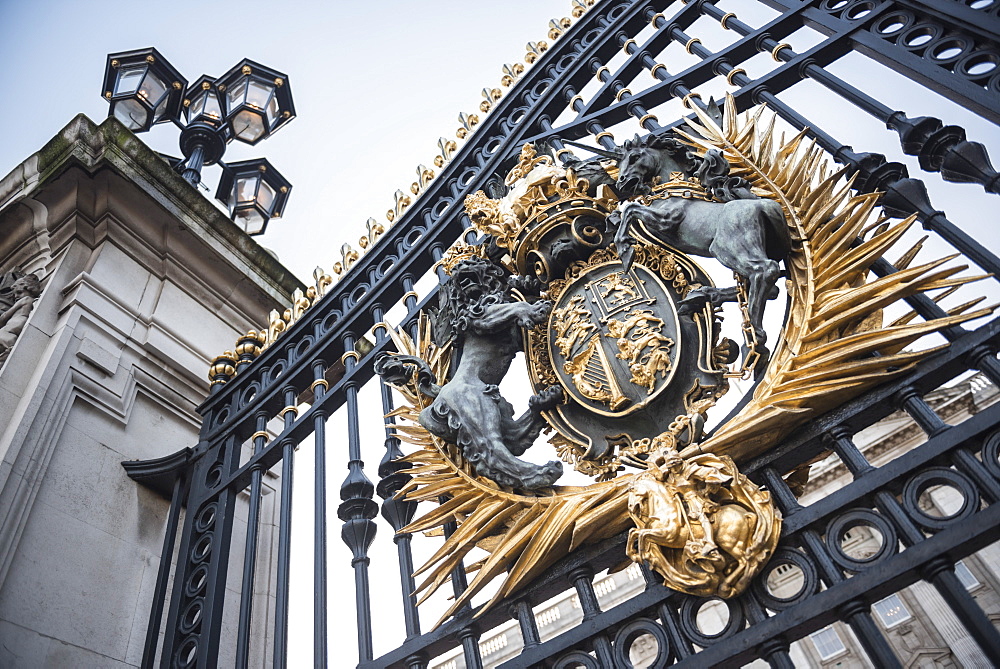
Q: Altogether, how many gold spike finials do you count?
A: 14